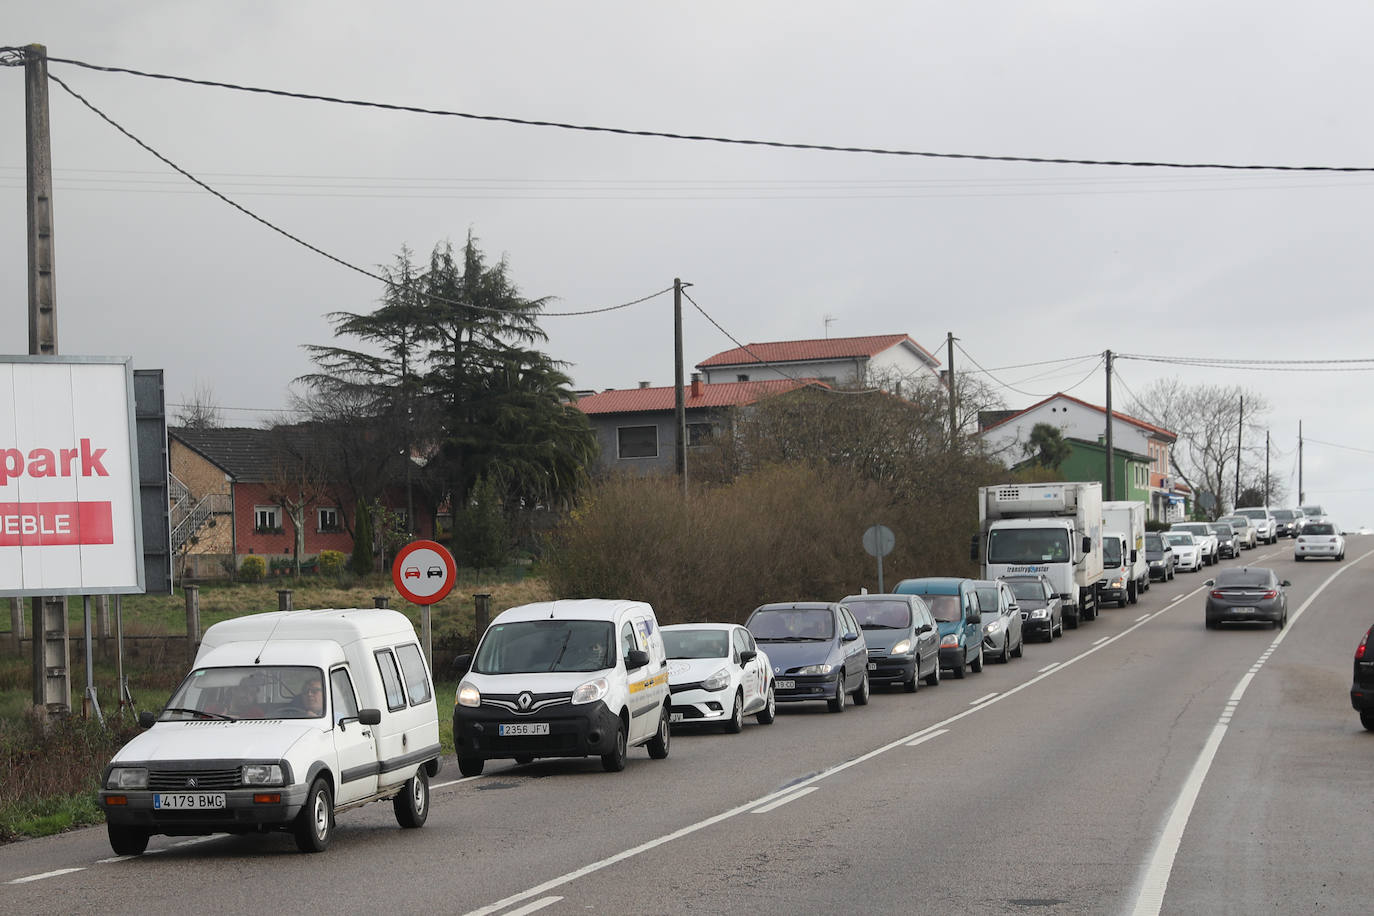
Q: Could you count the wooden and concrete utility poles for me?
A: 7